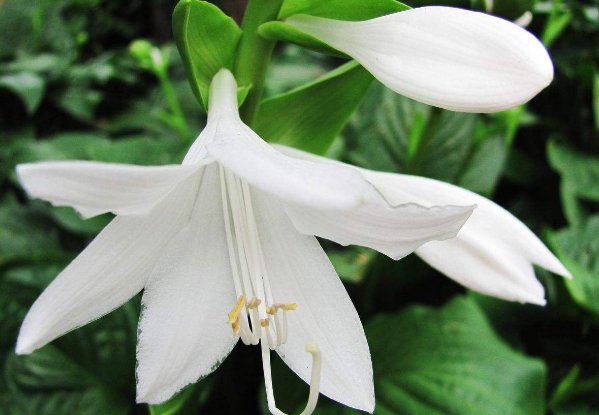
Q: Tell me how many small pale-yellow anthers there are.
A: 6